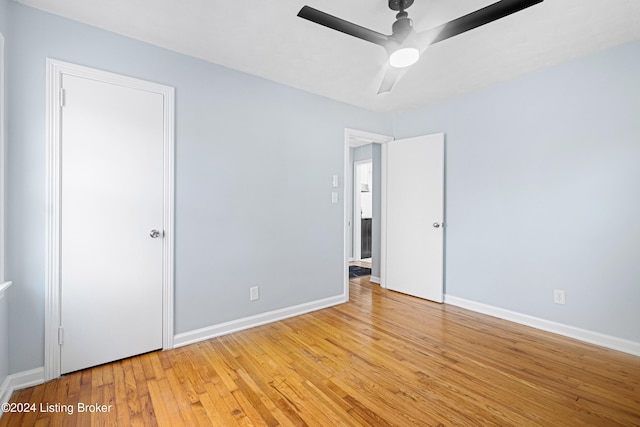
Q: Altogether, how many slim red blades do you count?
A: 0